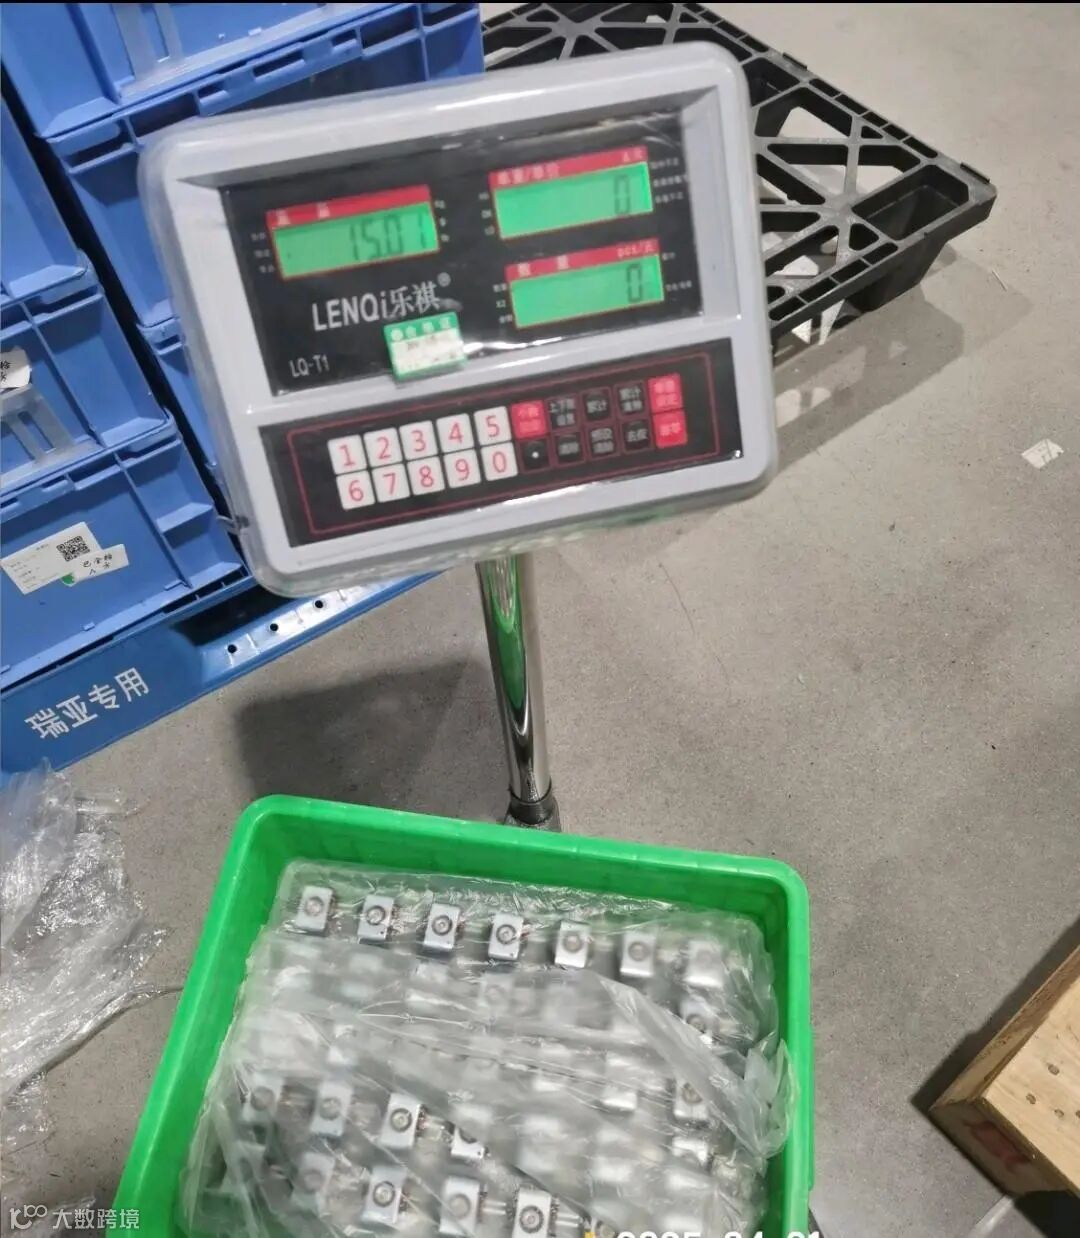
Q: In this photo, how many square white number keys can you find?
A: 10